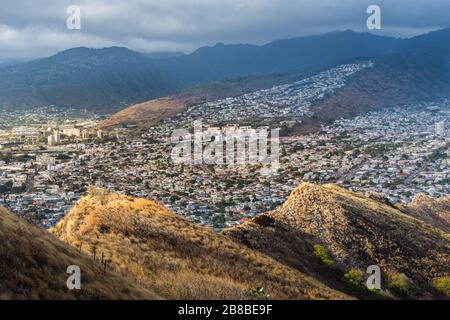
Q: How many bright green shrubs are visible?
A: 4